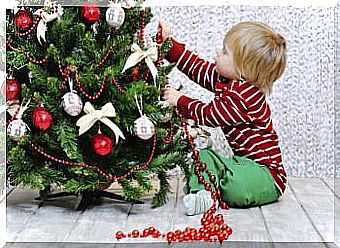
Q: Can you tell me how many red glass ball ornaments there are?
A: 5